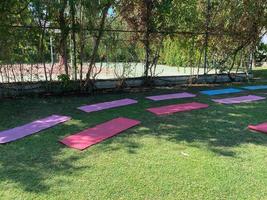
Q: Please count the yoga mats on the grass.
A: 9